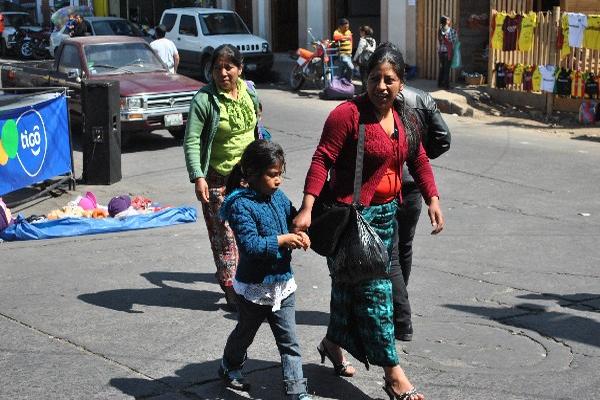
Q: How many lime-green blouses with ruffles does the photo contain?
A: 1